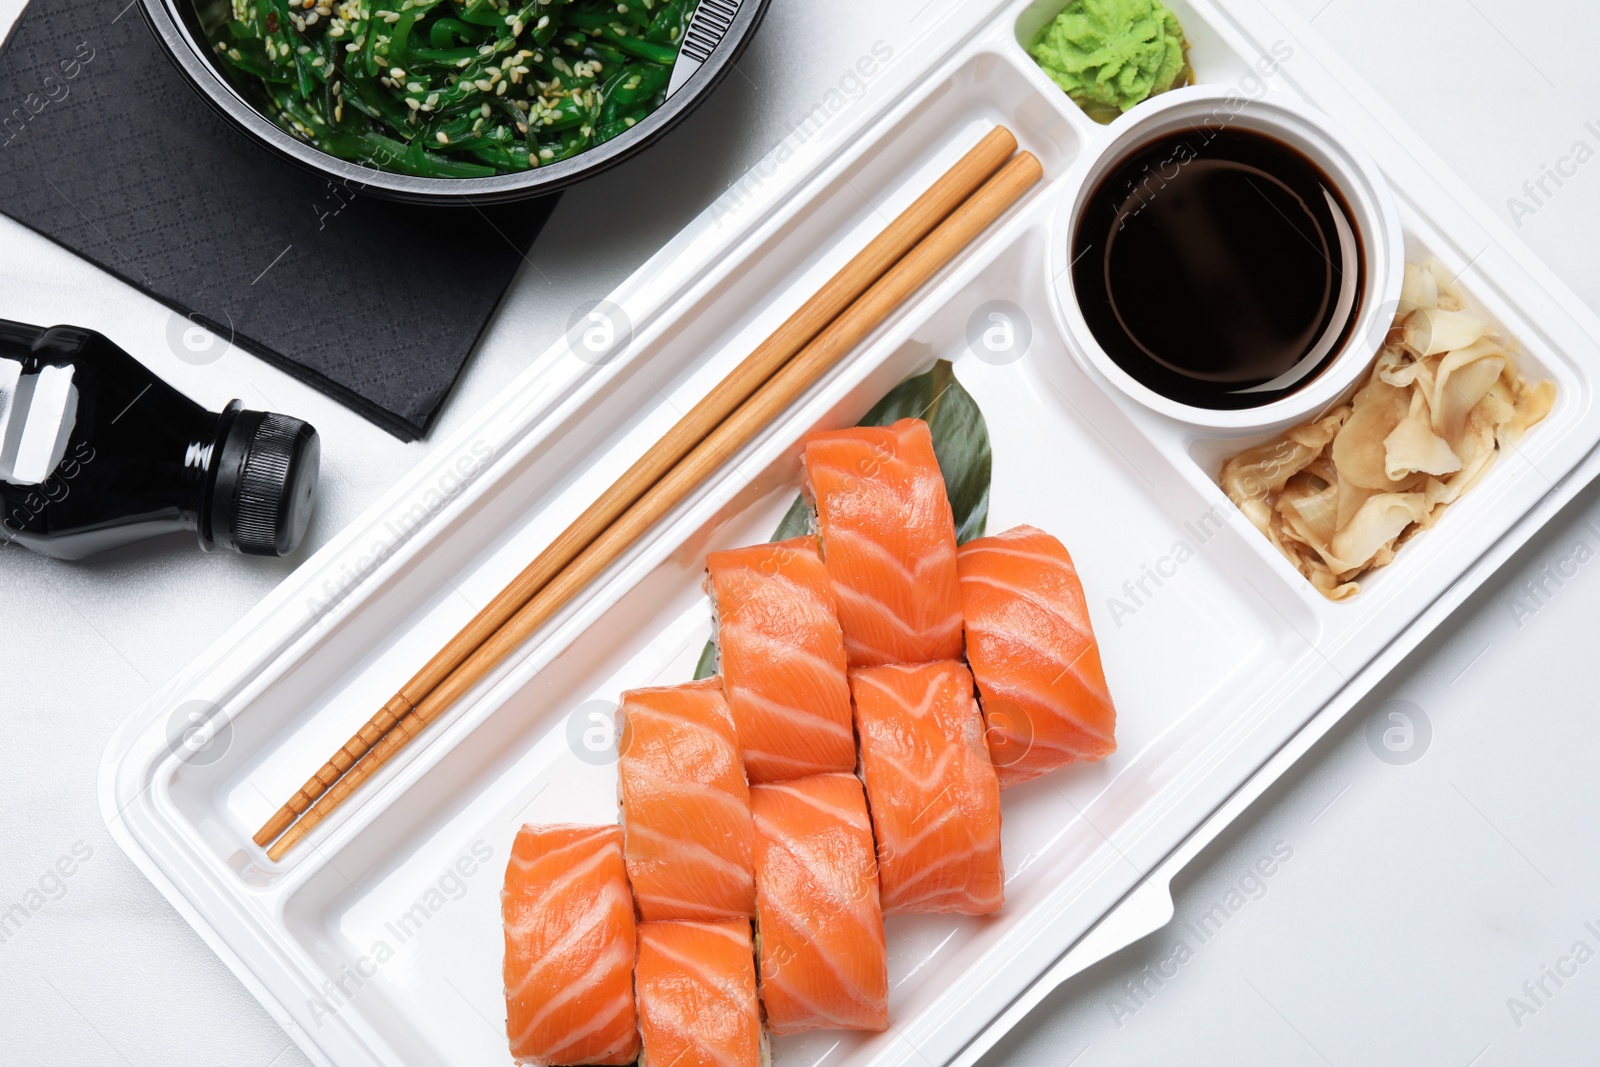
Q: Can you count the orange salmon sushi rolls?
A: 8